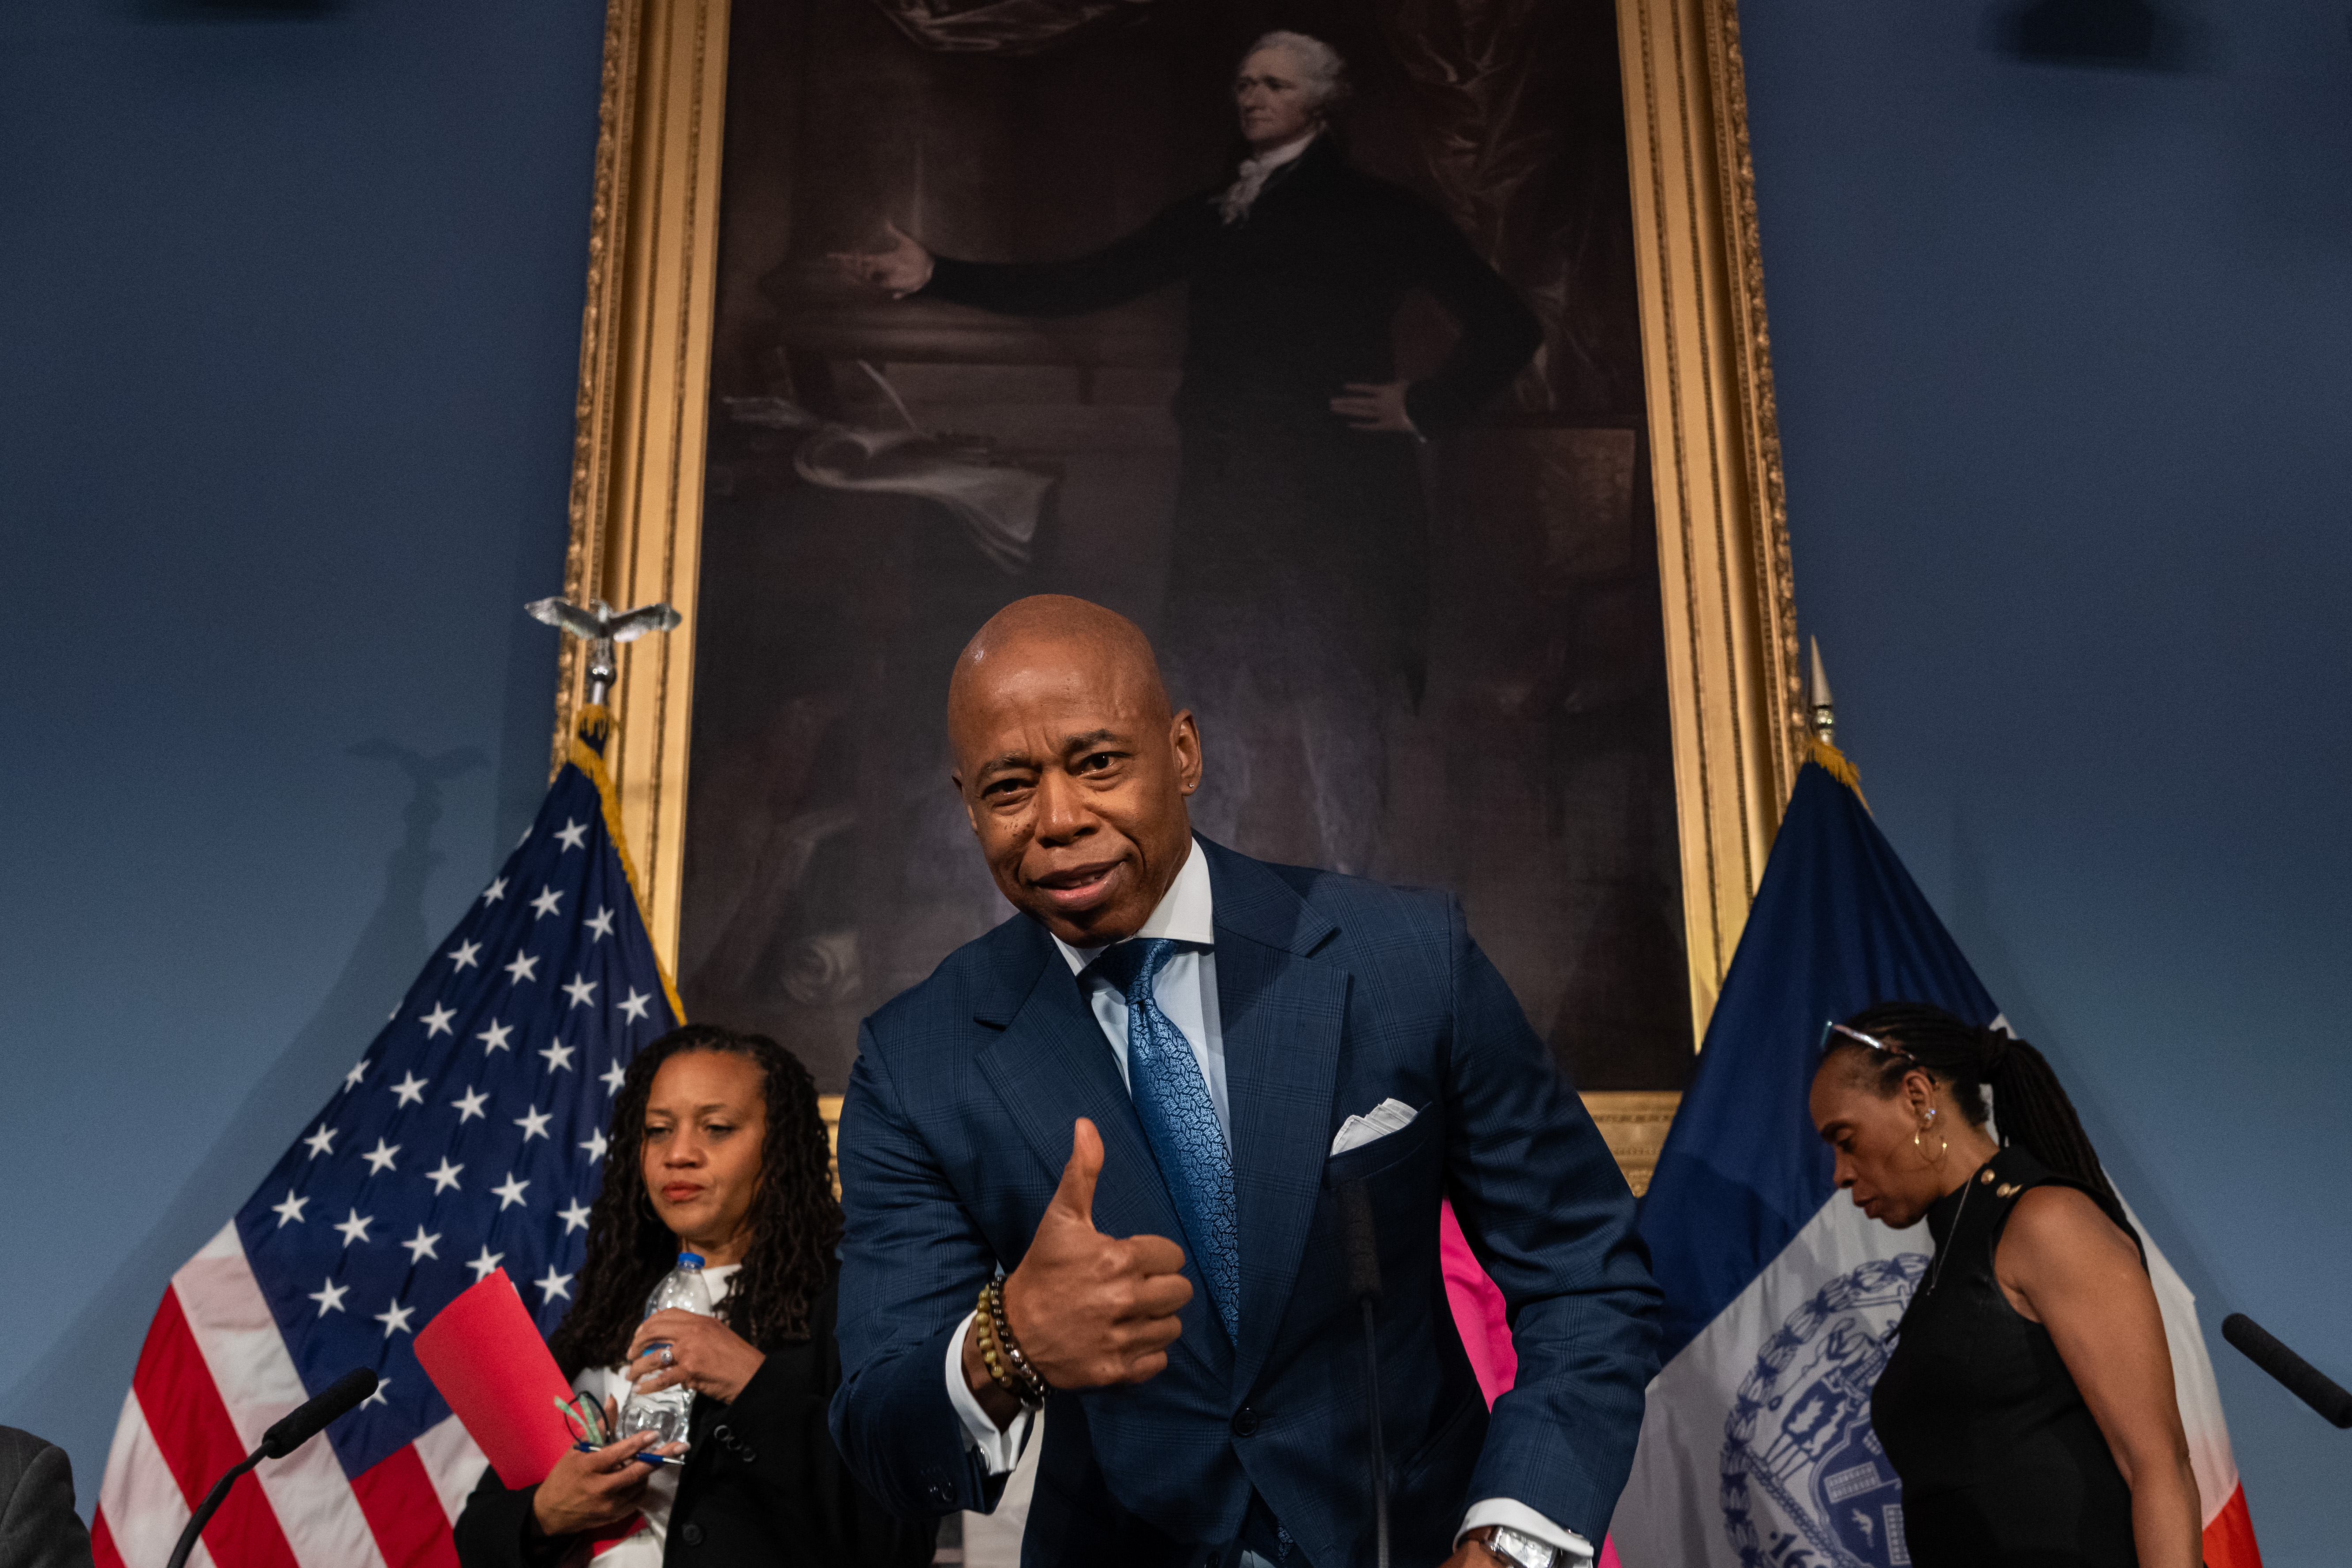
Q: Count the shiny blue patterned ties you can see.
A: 1